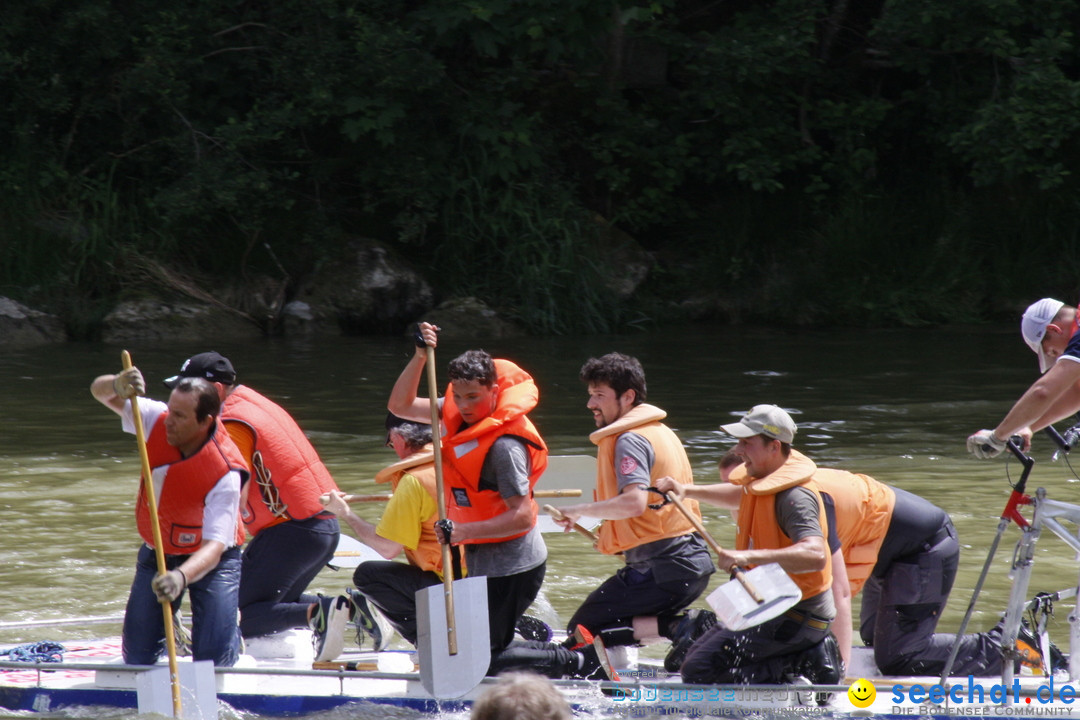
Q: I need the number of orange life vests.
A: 7